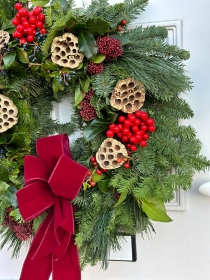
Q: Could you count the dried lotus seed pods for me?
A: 5